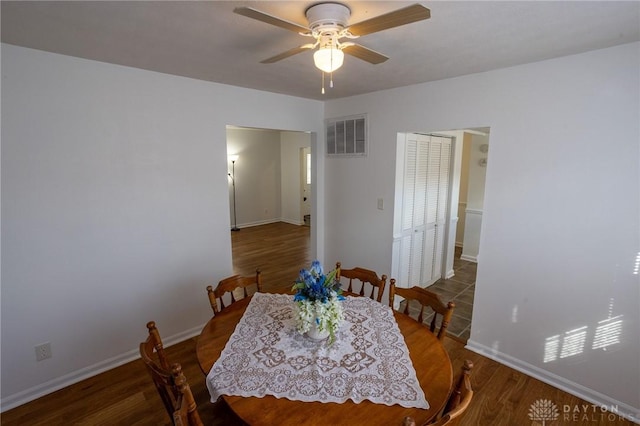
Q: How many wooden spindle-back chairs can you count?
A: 6